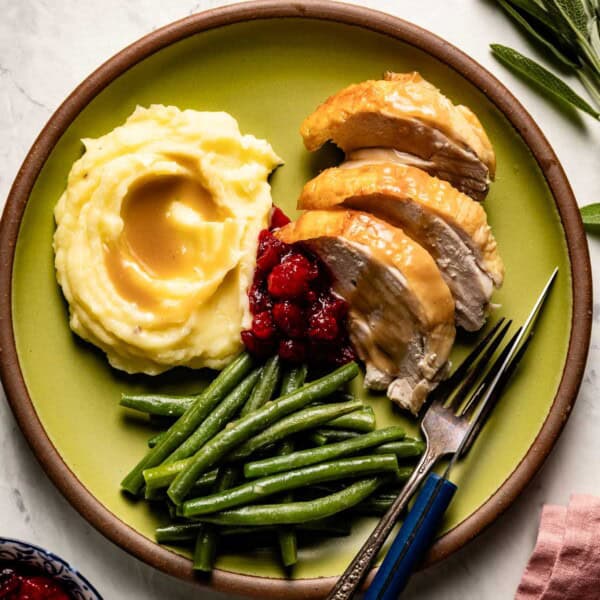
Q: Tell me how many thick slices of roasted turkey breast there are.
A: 3